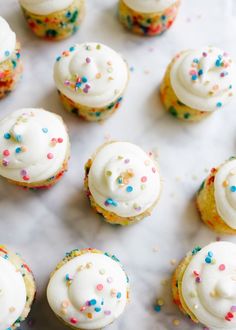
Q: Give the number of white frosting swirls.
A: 11